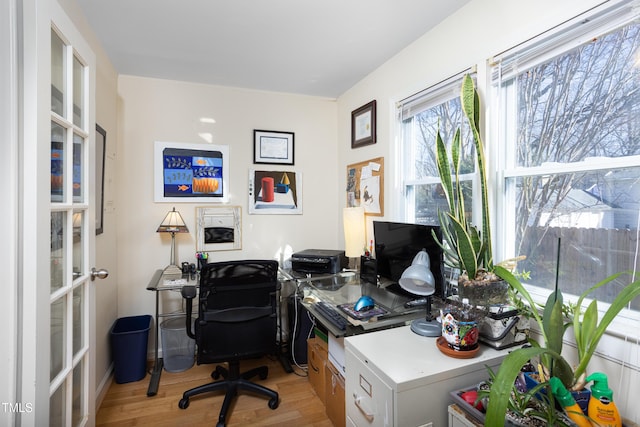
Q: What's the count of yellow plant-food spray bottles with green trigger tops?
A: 2